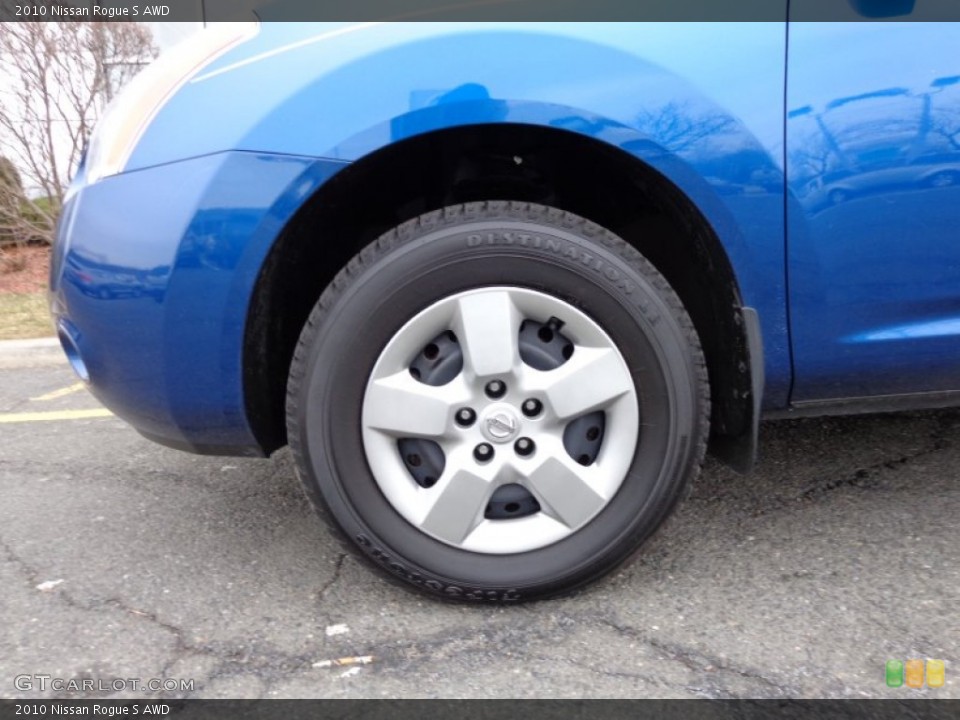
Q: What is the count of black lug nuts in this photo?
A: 5